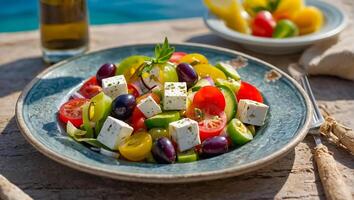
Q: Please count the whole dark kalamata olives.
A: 5